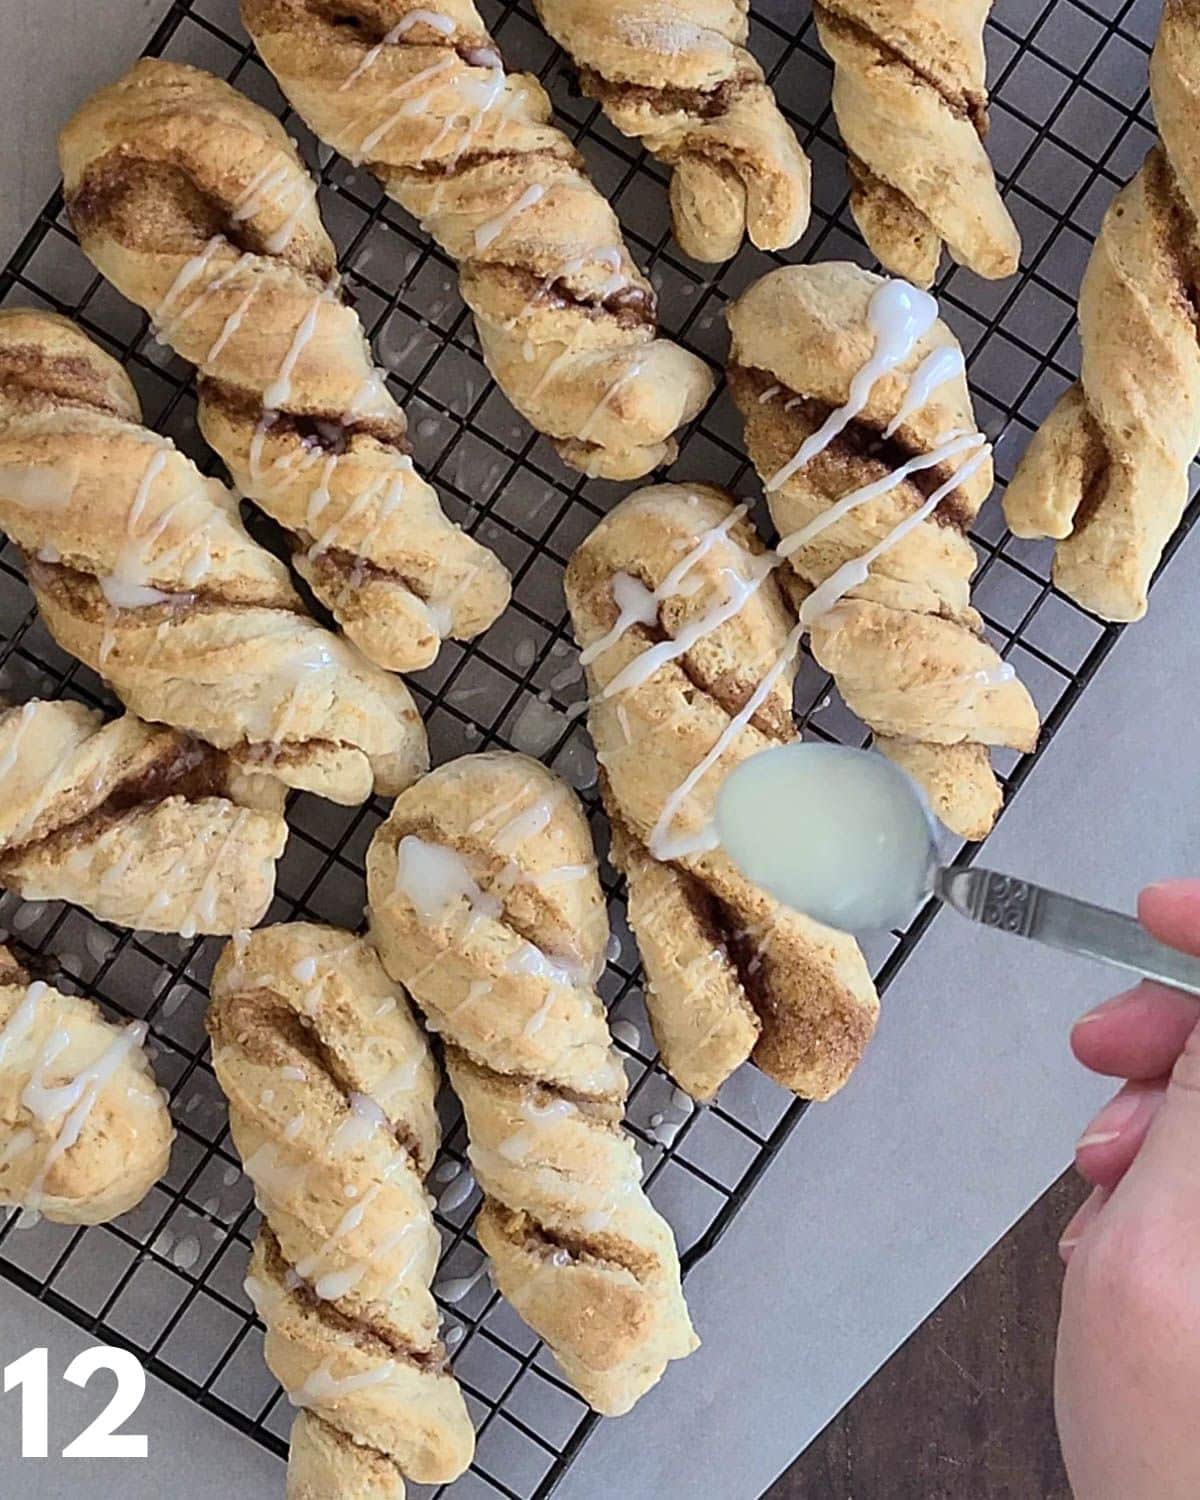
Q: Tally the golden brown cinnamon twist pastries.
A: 12